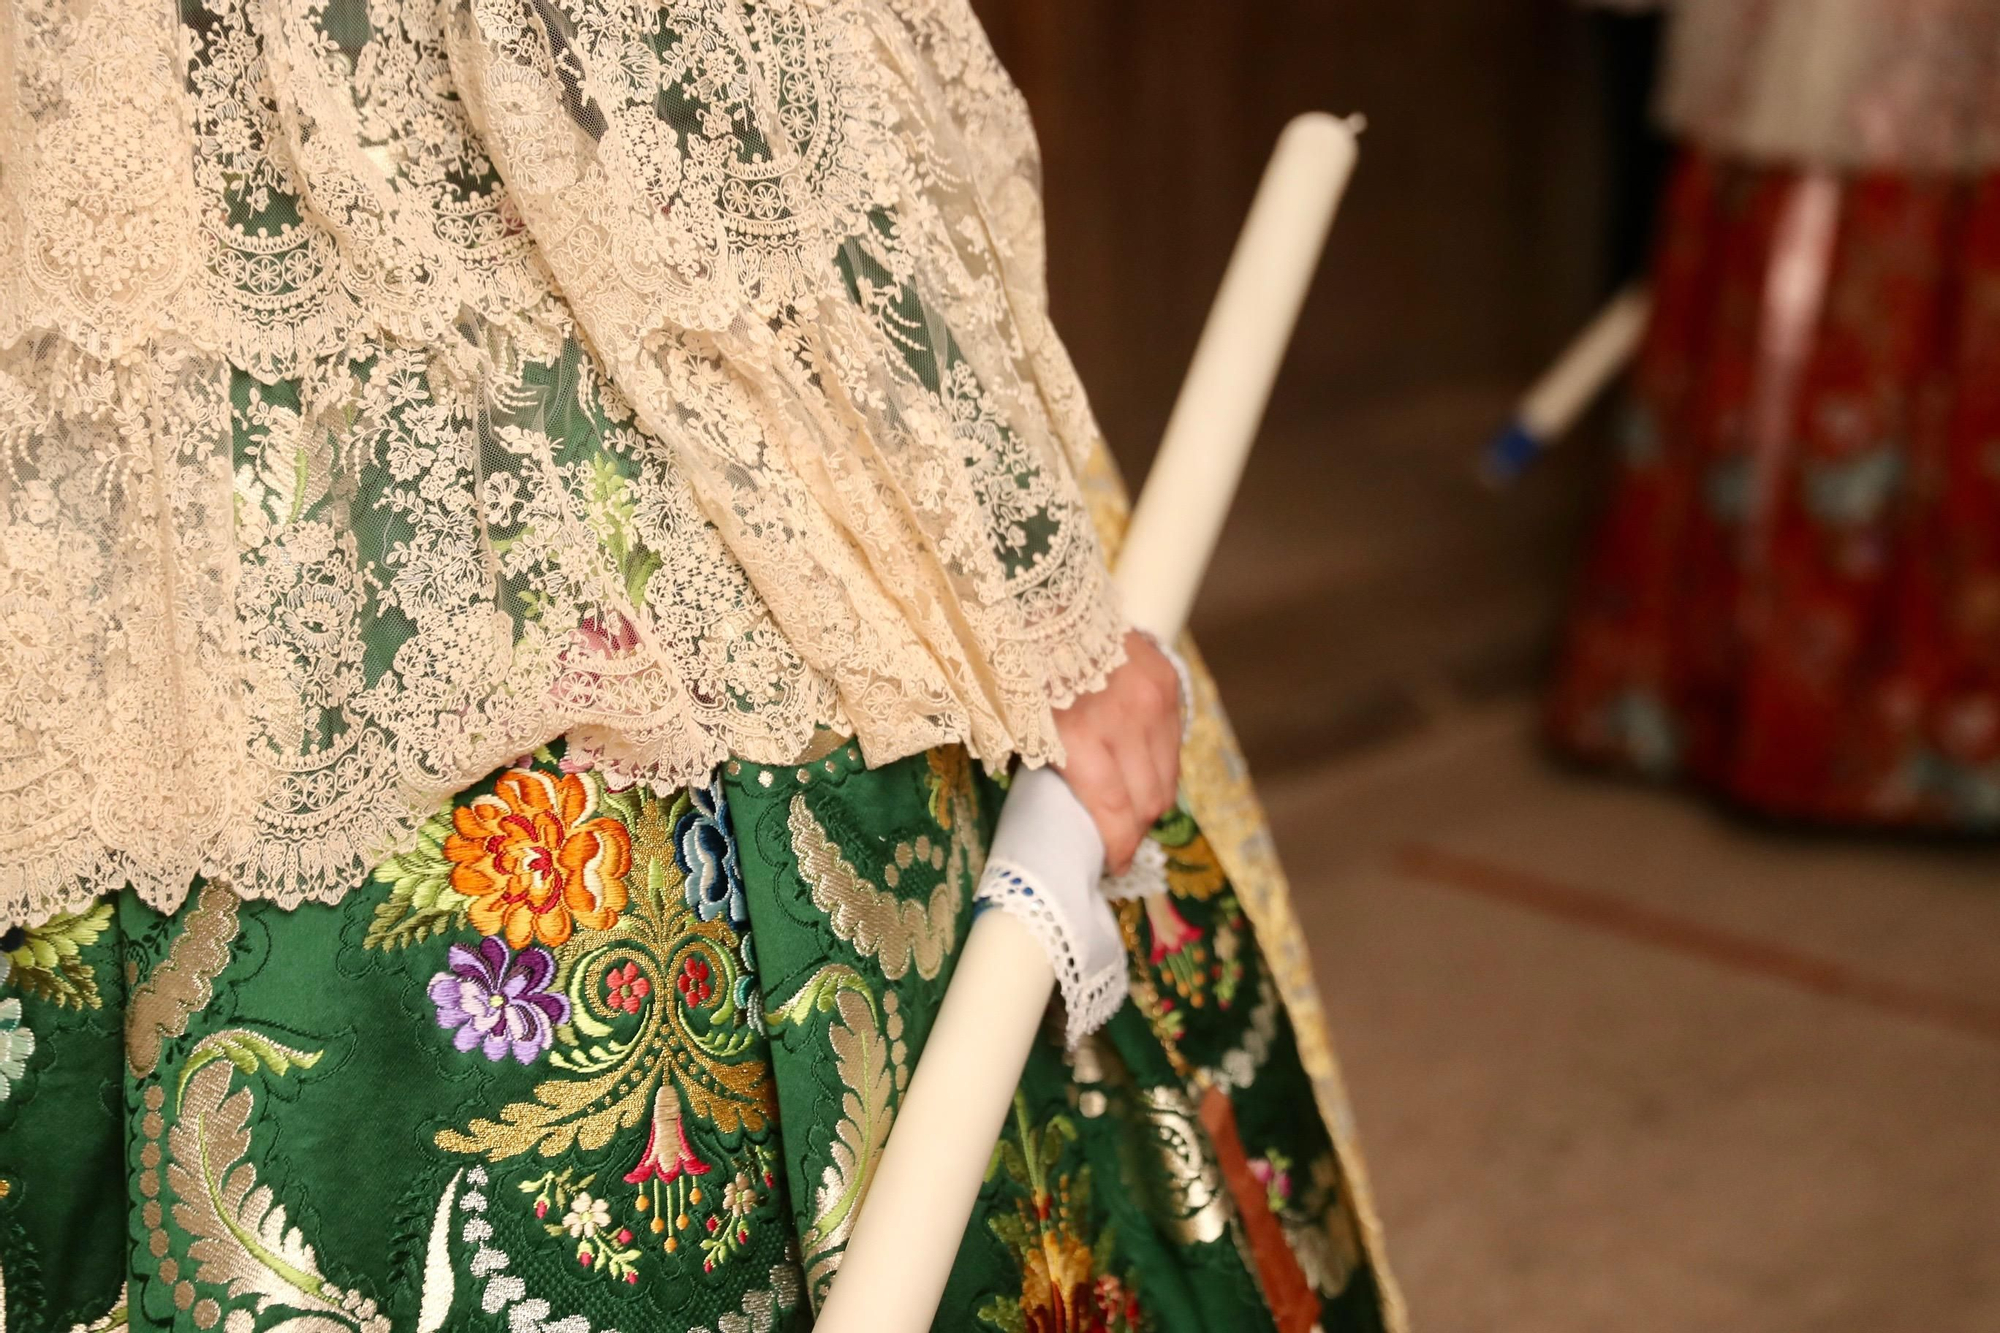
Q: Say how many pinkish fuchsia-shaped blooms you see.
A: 2